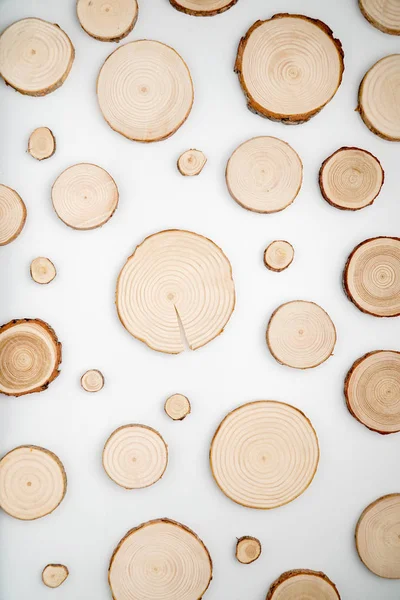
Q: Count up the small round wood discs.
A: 8